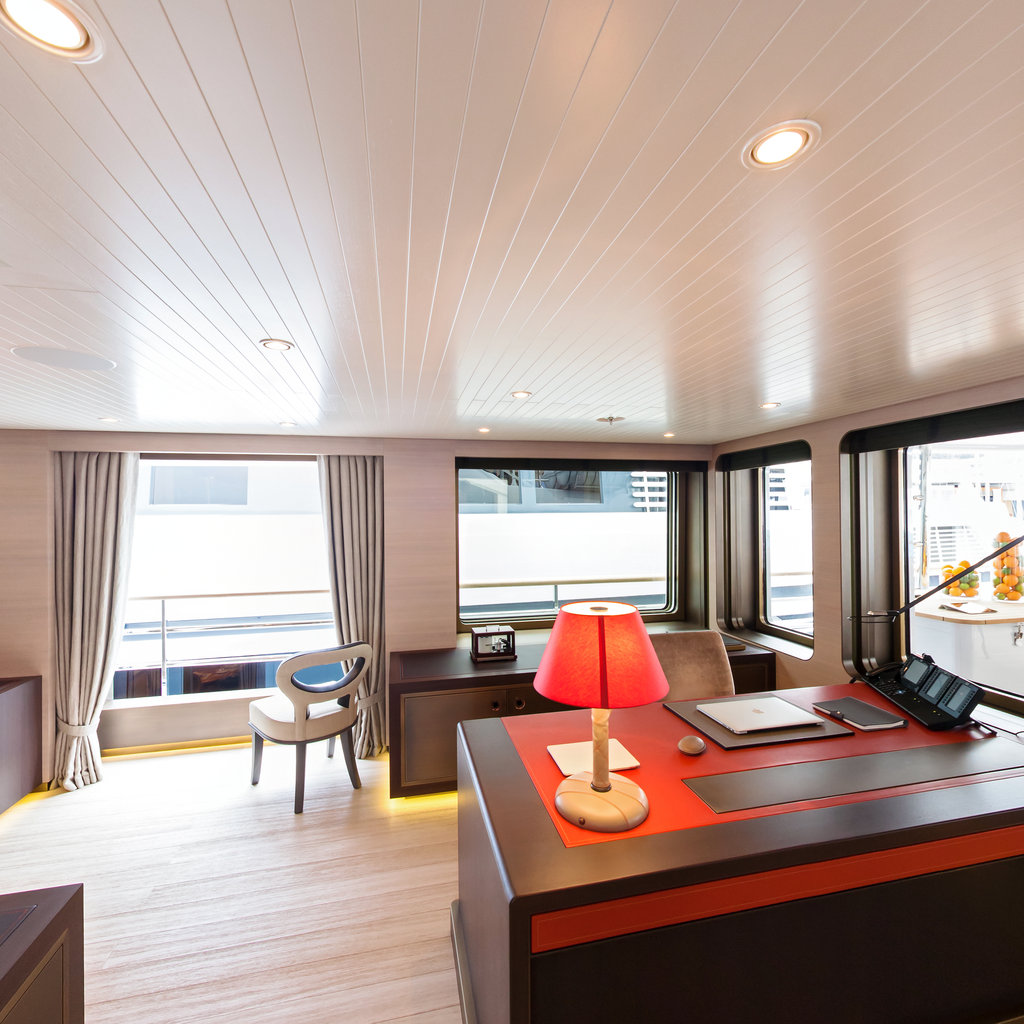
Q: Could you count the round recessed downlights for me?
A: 9